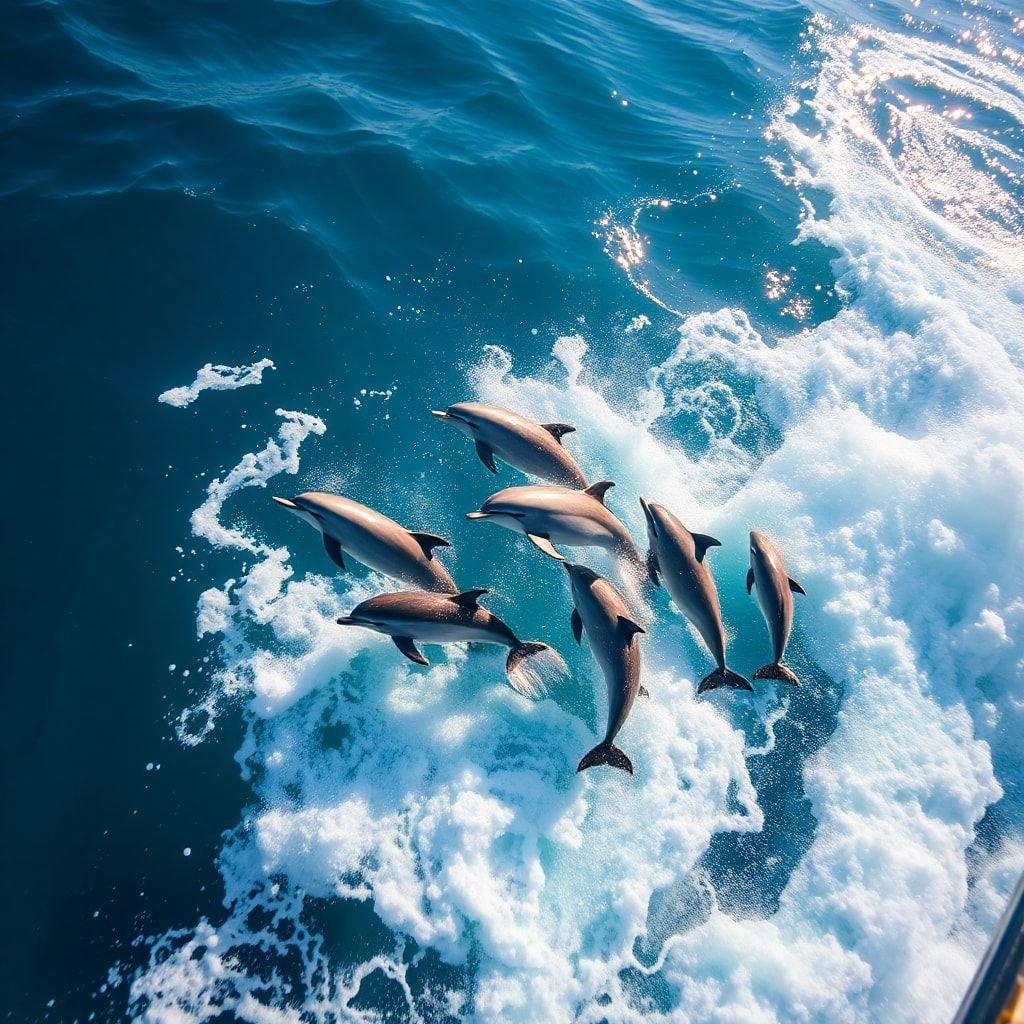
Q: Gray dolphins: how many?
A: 7